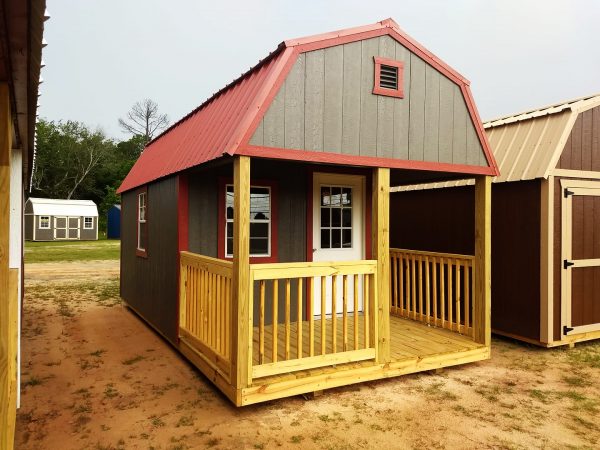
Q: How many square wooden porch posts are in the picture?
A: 3